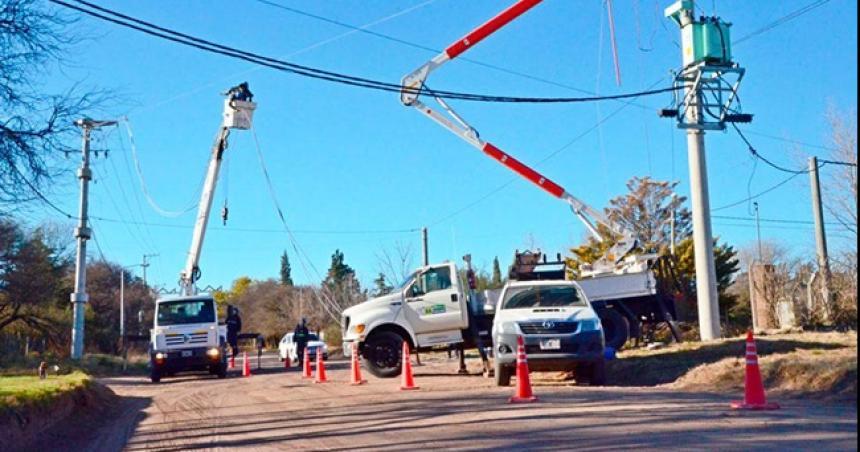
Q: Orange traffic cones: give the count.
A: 9